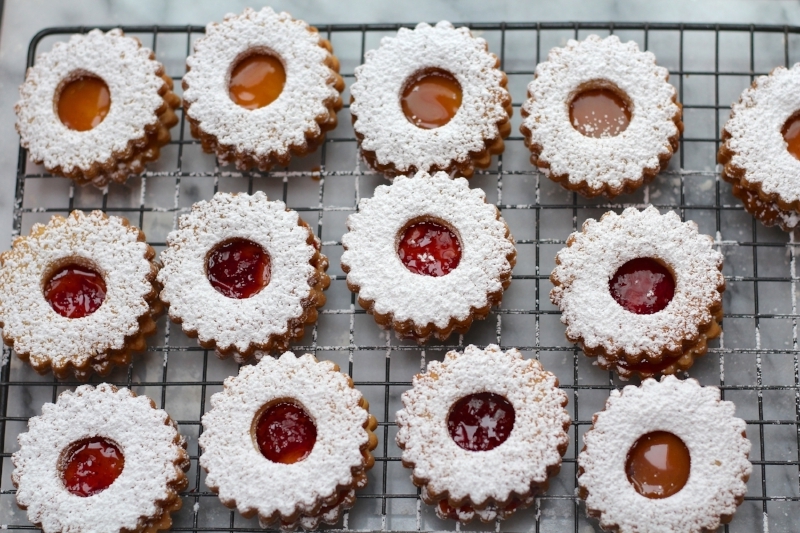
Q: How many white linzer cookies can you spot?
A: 13